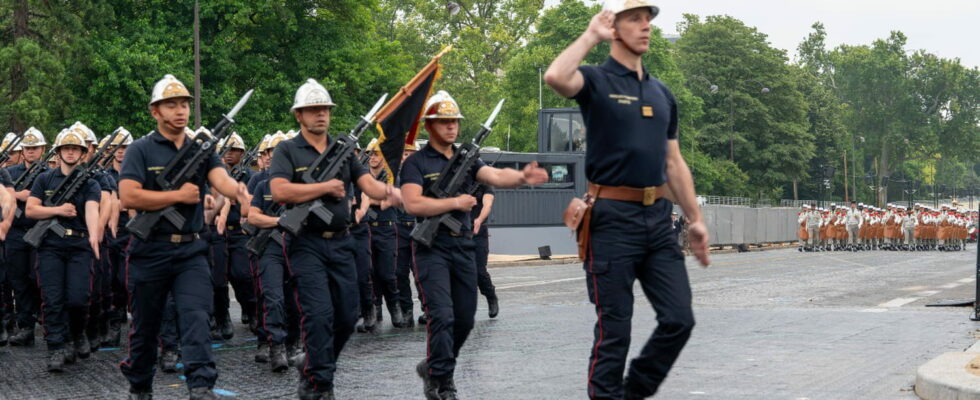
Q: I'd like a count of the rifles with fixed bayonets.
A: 3